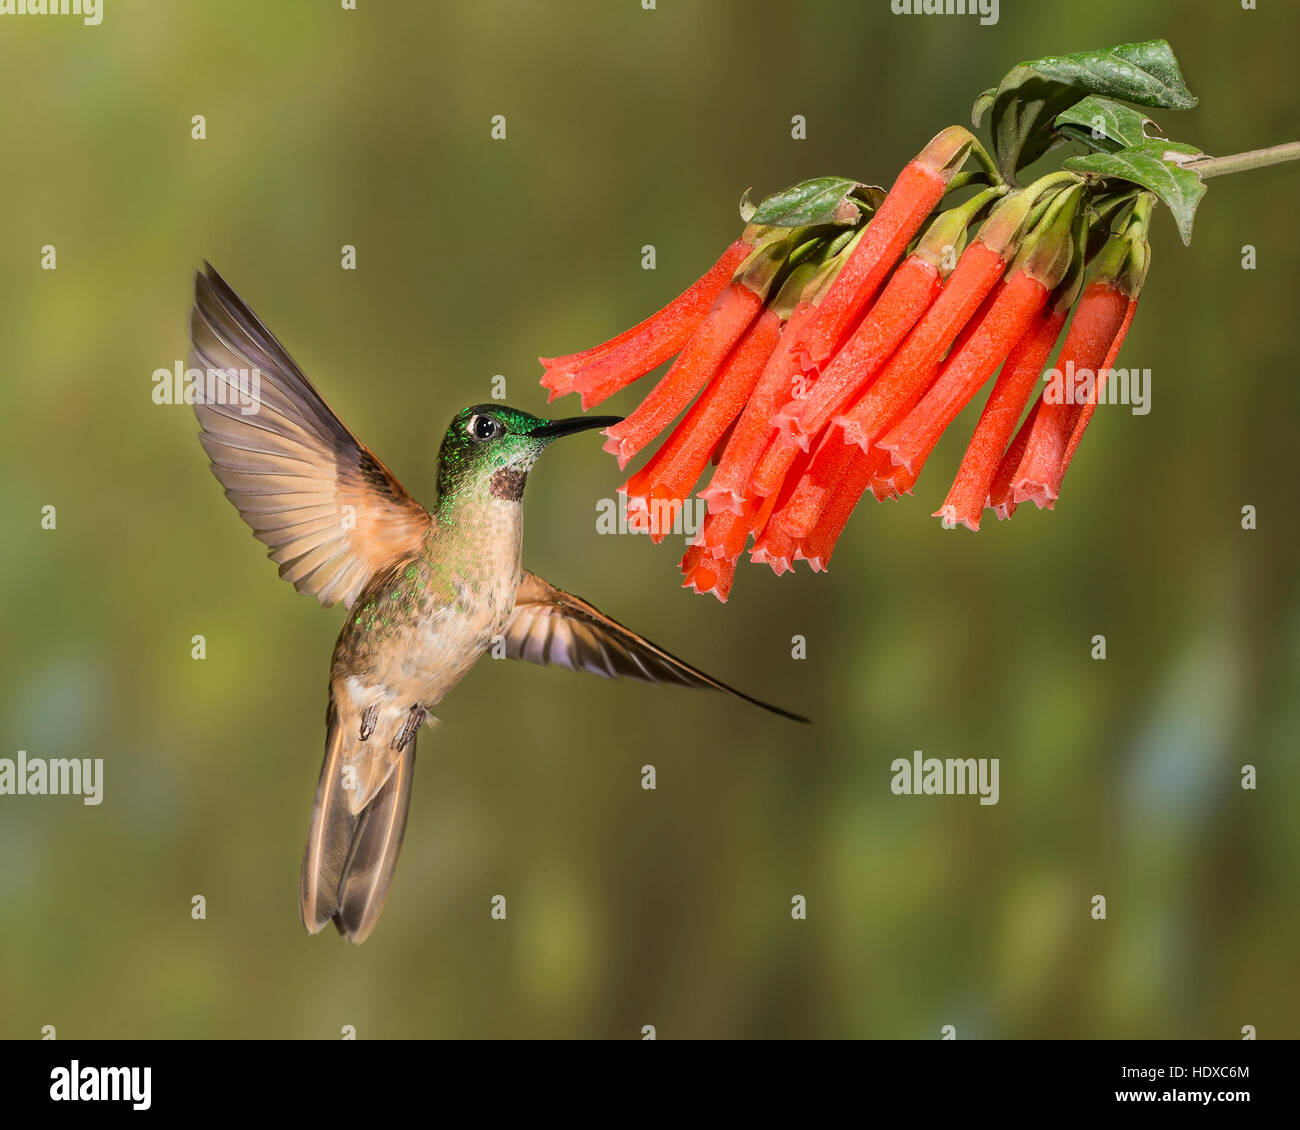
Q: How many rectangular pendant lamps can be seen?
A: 0